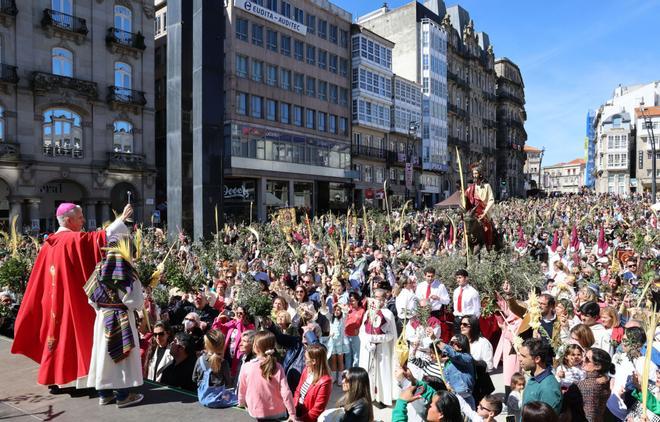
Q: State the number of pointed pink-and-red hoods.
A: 4